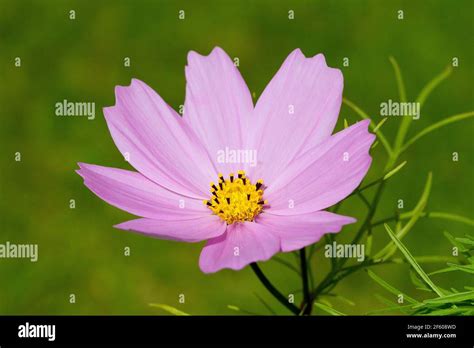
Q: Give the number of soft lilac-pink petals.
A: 8